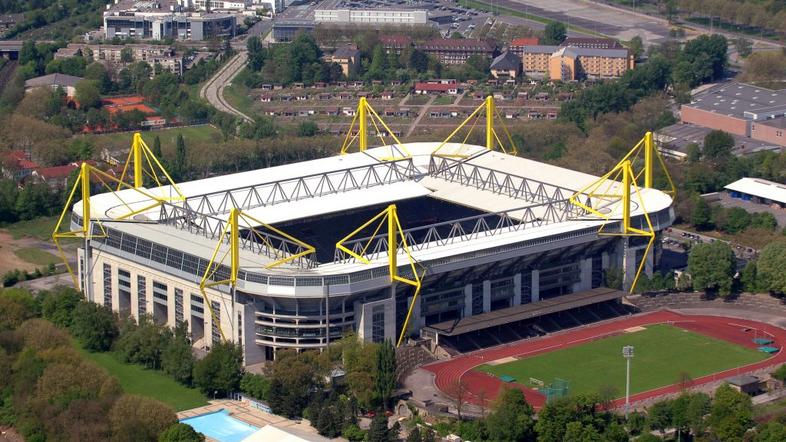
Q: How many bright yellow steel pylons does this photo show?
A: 8